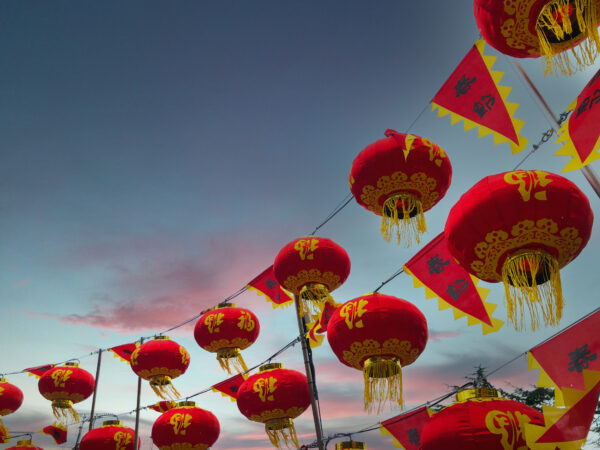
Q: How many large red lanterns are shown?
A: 14